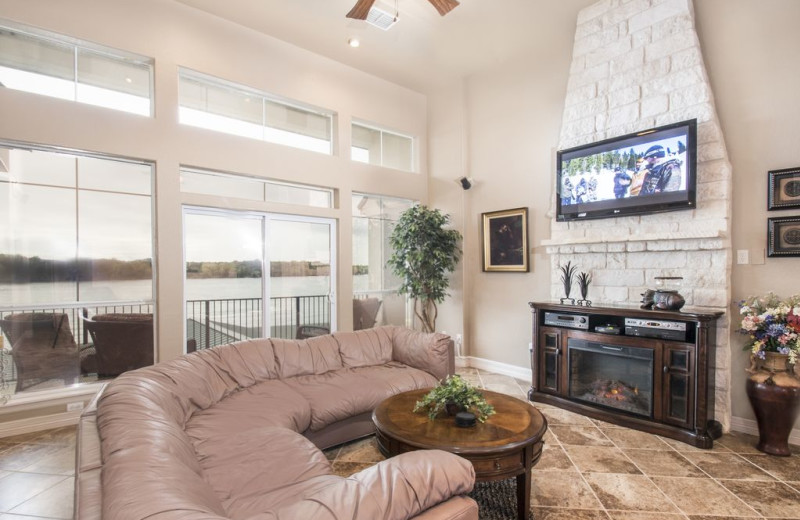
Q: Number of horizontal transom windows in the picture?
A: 4